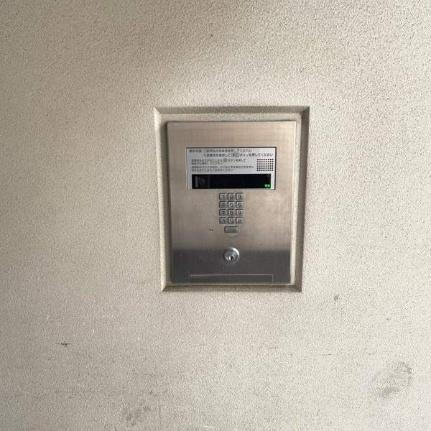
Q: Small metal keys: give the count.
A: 12